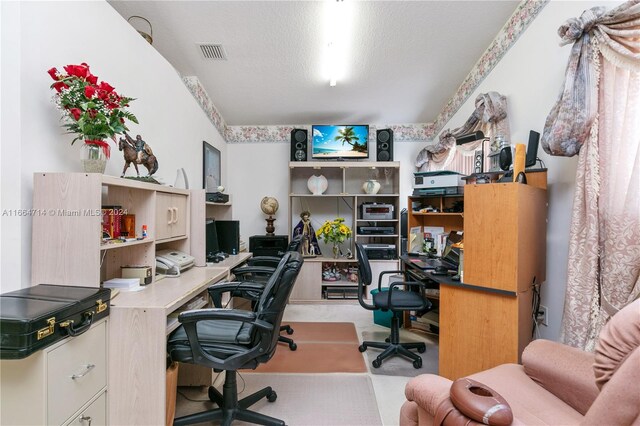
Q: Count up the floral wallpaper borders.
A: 3